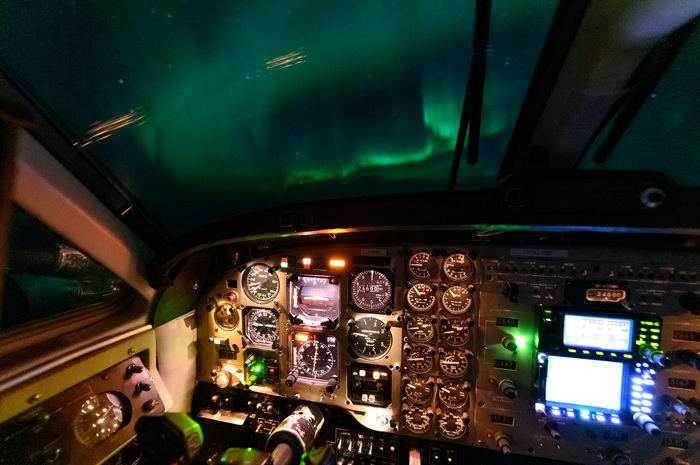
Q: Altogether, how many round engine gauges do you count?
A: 12